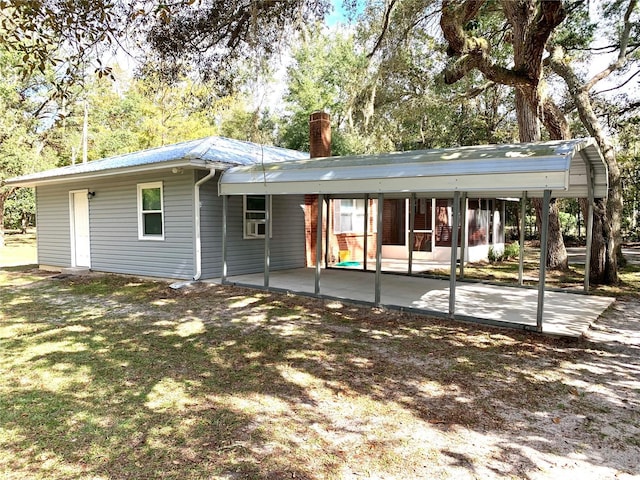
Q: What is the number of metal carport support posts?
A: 12